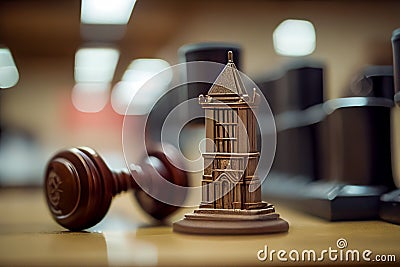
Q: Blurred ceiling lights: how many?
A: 5